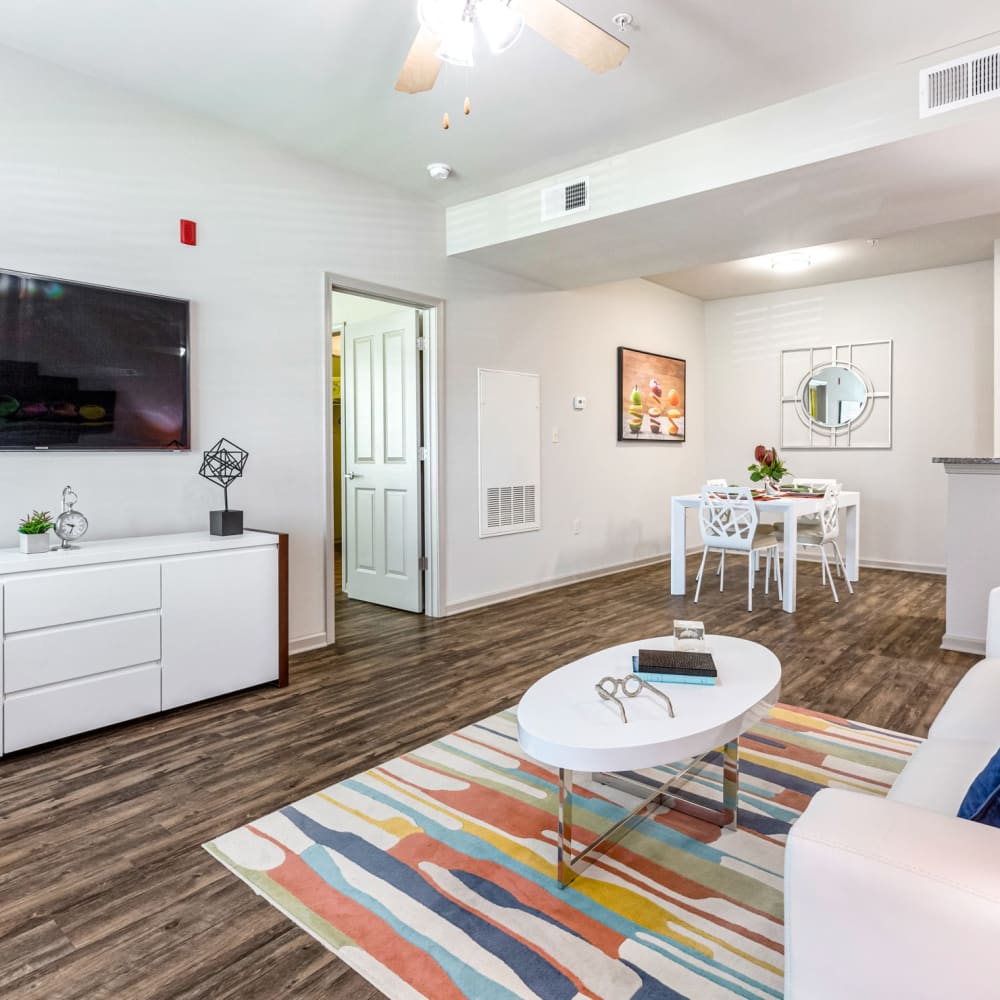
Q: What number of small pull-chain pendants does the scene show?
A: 2